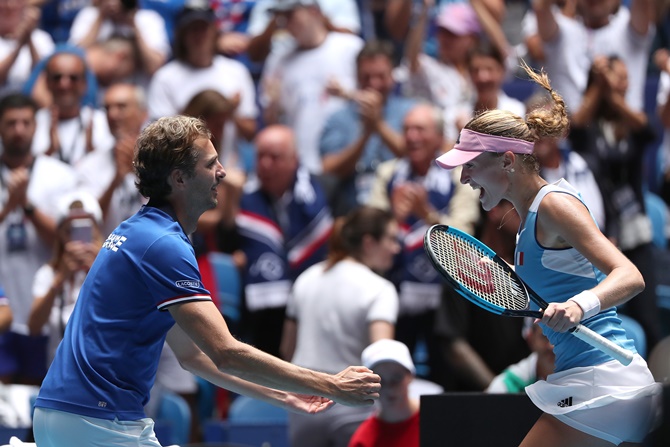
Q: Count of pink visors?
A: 1